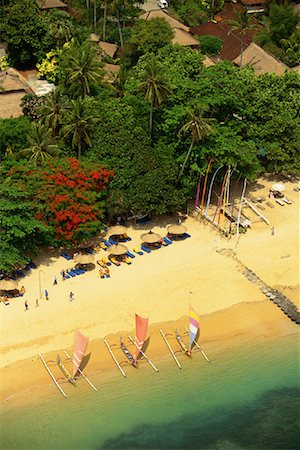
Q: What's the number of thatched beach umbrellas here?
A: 6